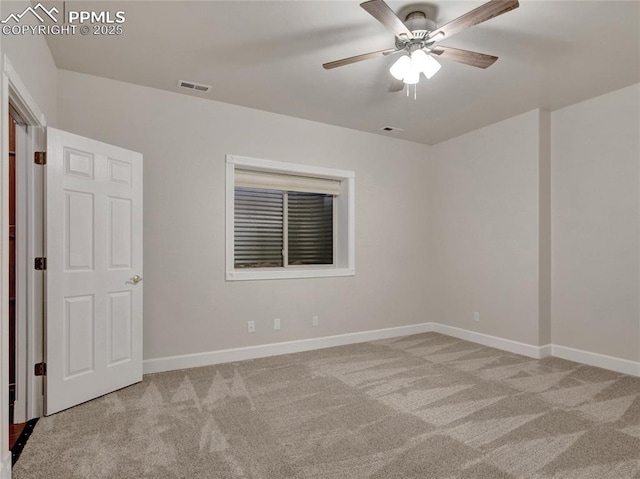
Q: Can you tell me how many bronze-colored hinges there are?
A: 3